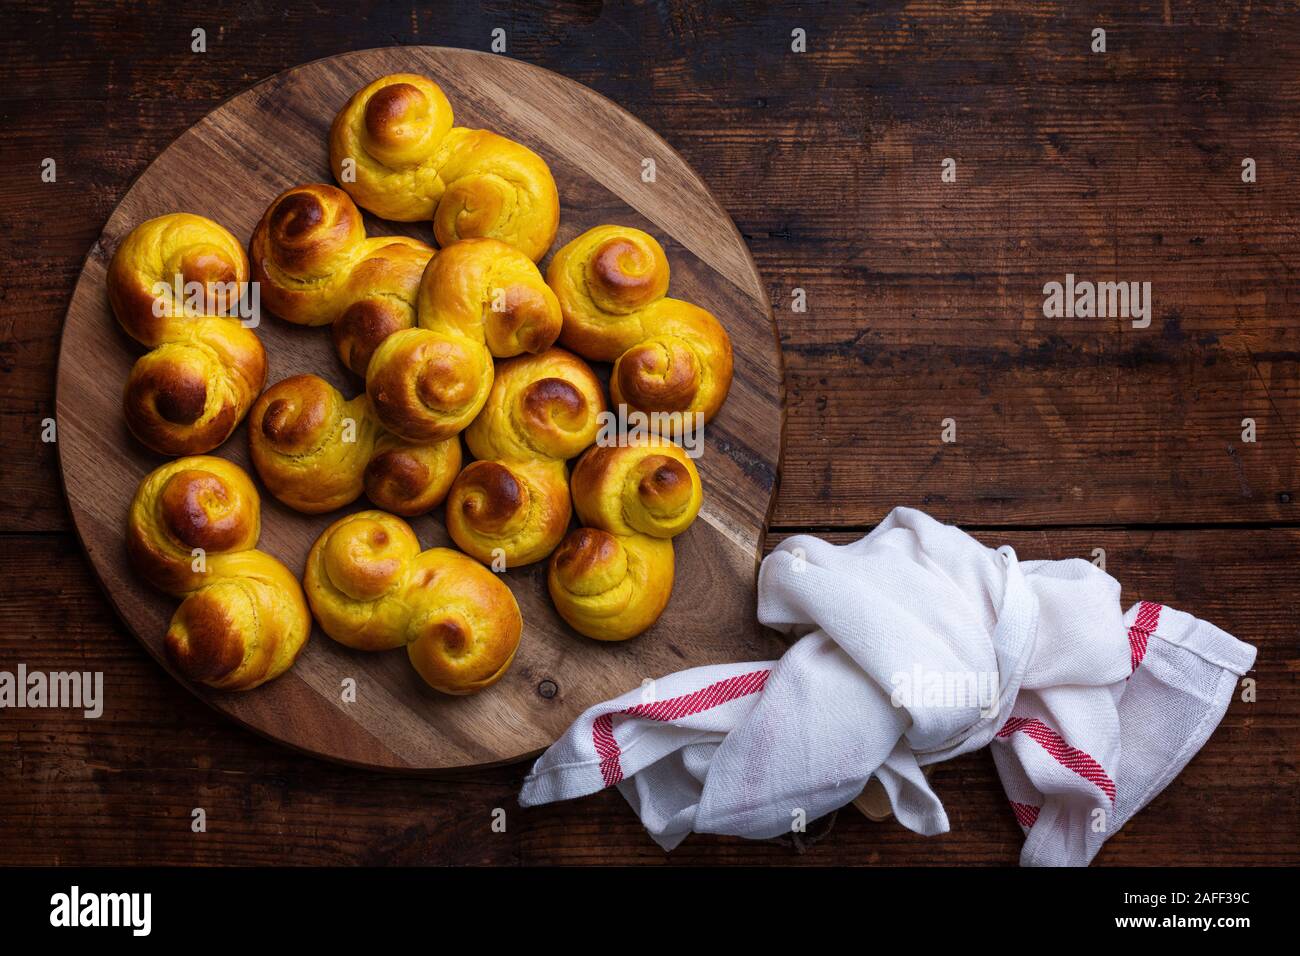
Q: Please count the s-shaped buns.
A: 10